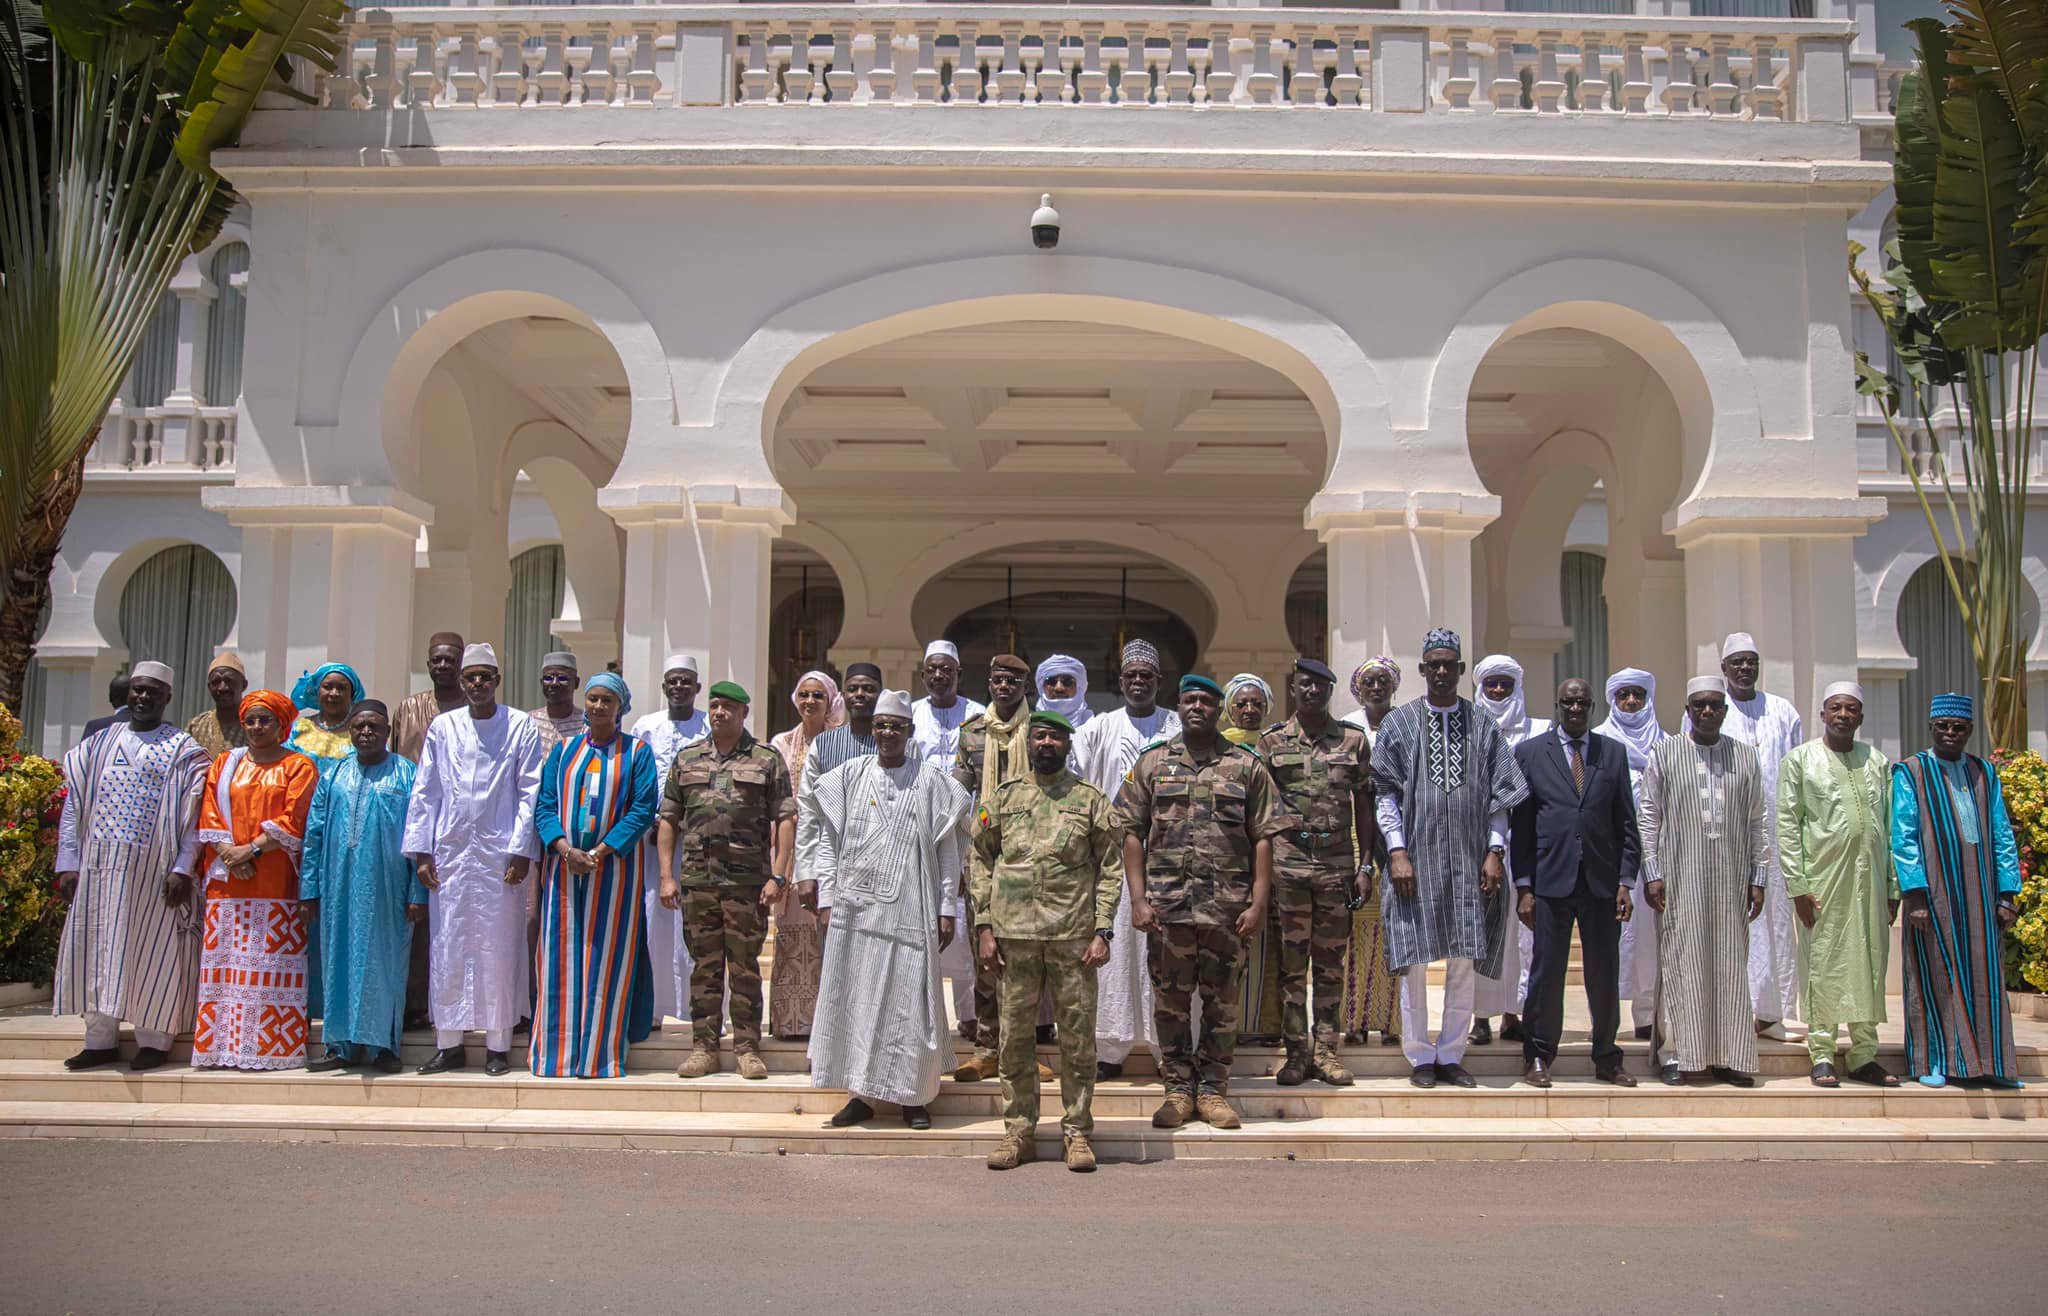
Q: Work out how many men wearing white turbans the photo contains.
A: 3